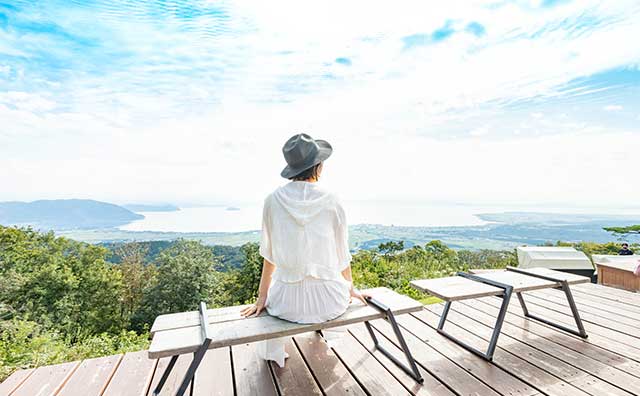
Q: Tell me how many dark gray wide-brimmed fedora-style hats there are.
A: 1